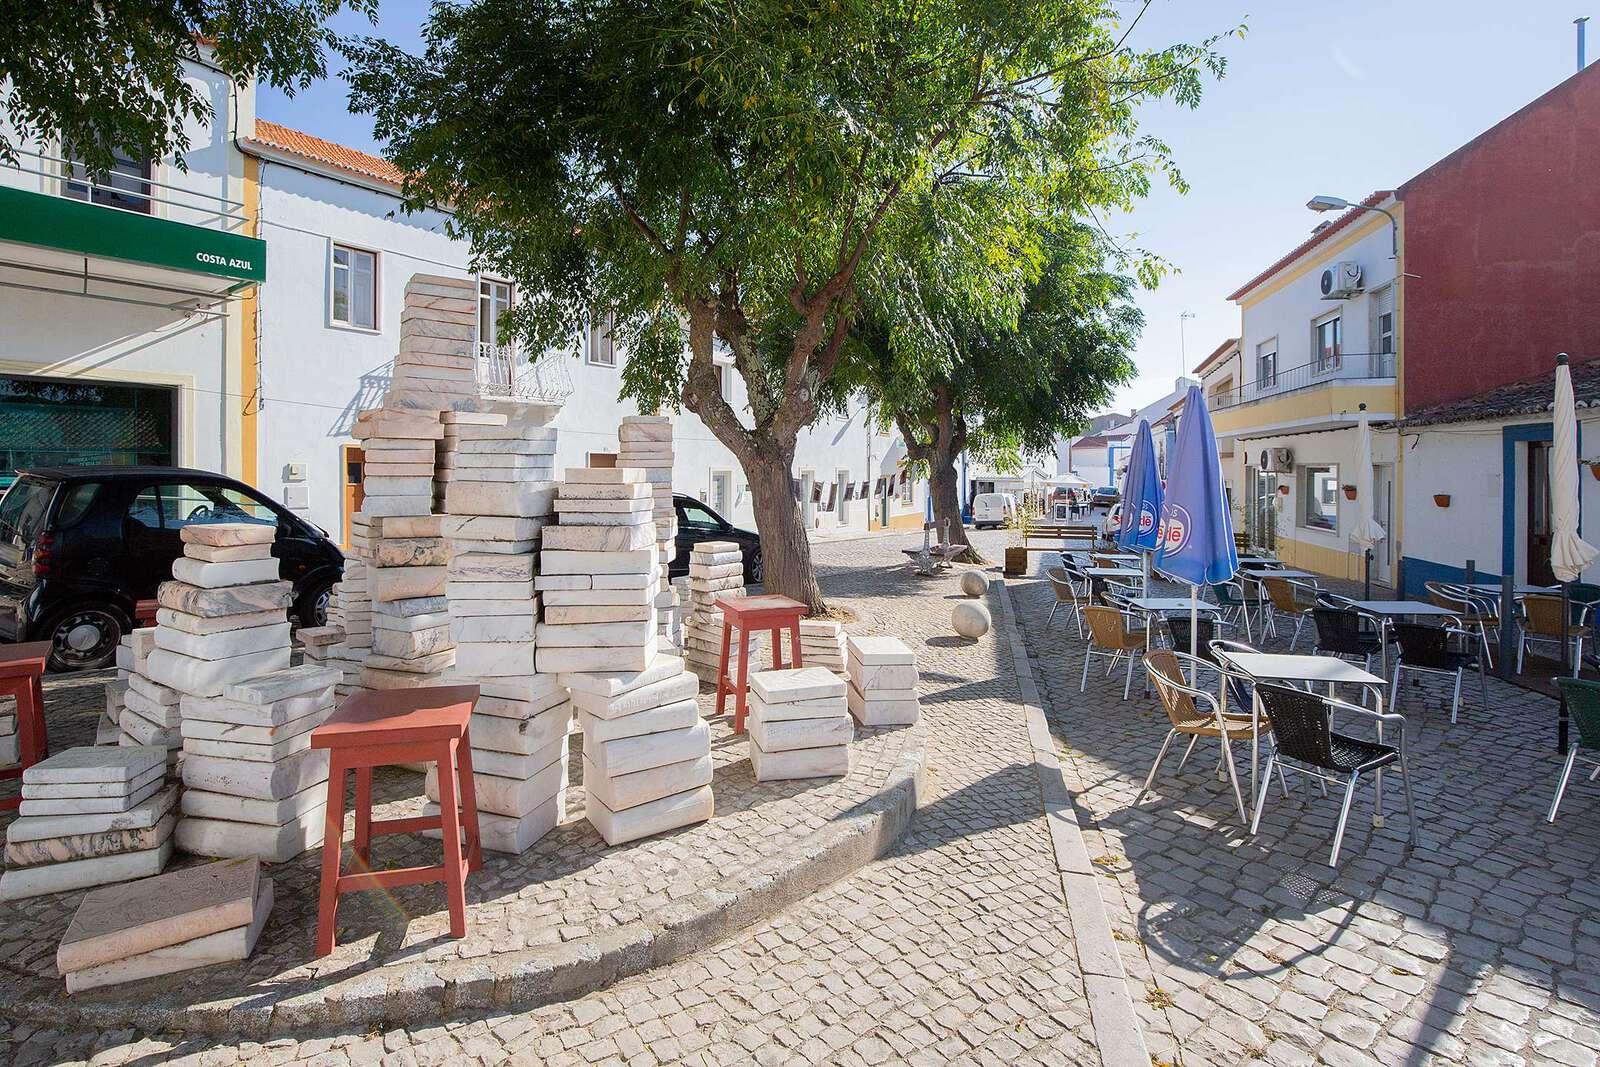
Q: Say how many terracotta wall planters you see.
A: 4